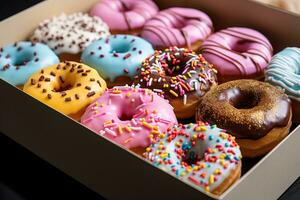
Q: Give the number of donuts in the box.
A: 12